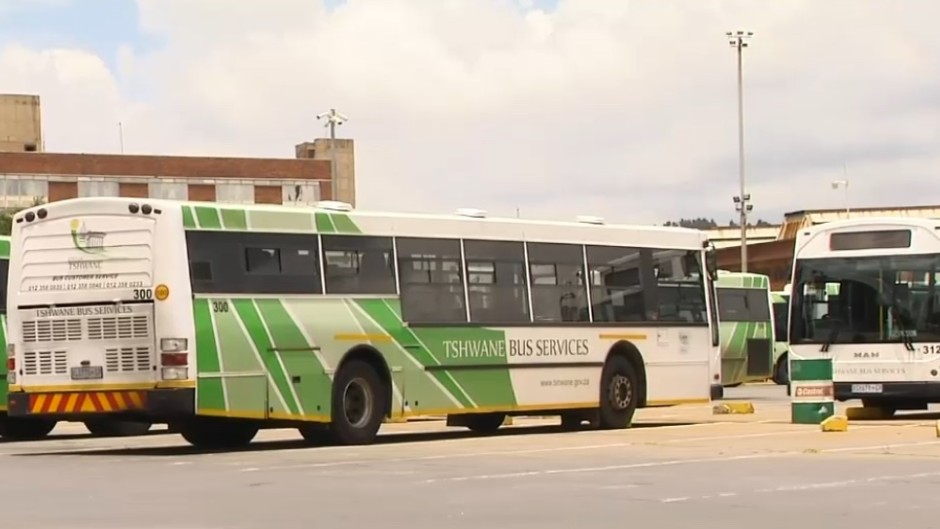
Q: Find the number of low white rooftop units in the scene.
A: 3